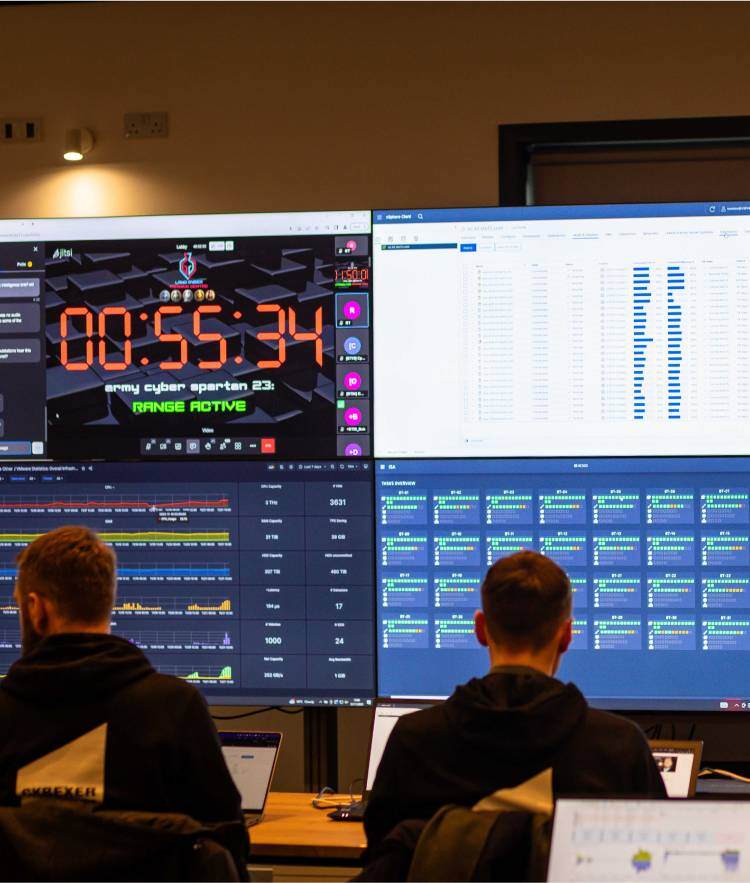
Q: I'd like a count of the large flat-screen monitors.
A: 4